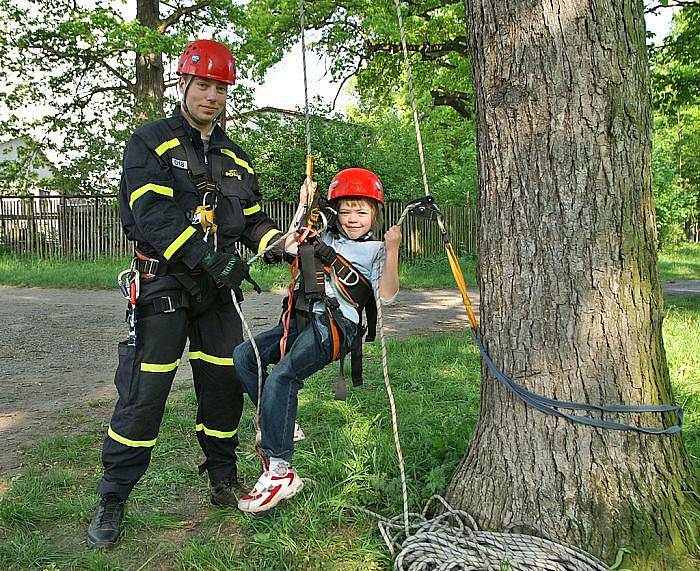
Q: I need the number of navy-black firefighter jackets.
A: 1